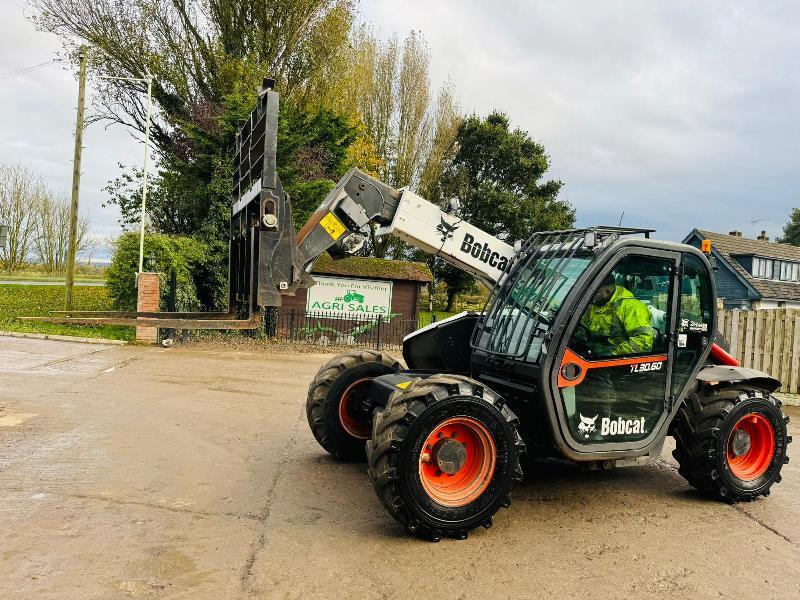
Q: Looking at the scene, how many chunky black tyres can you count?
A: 3